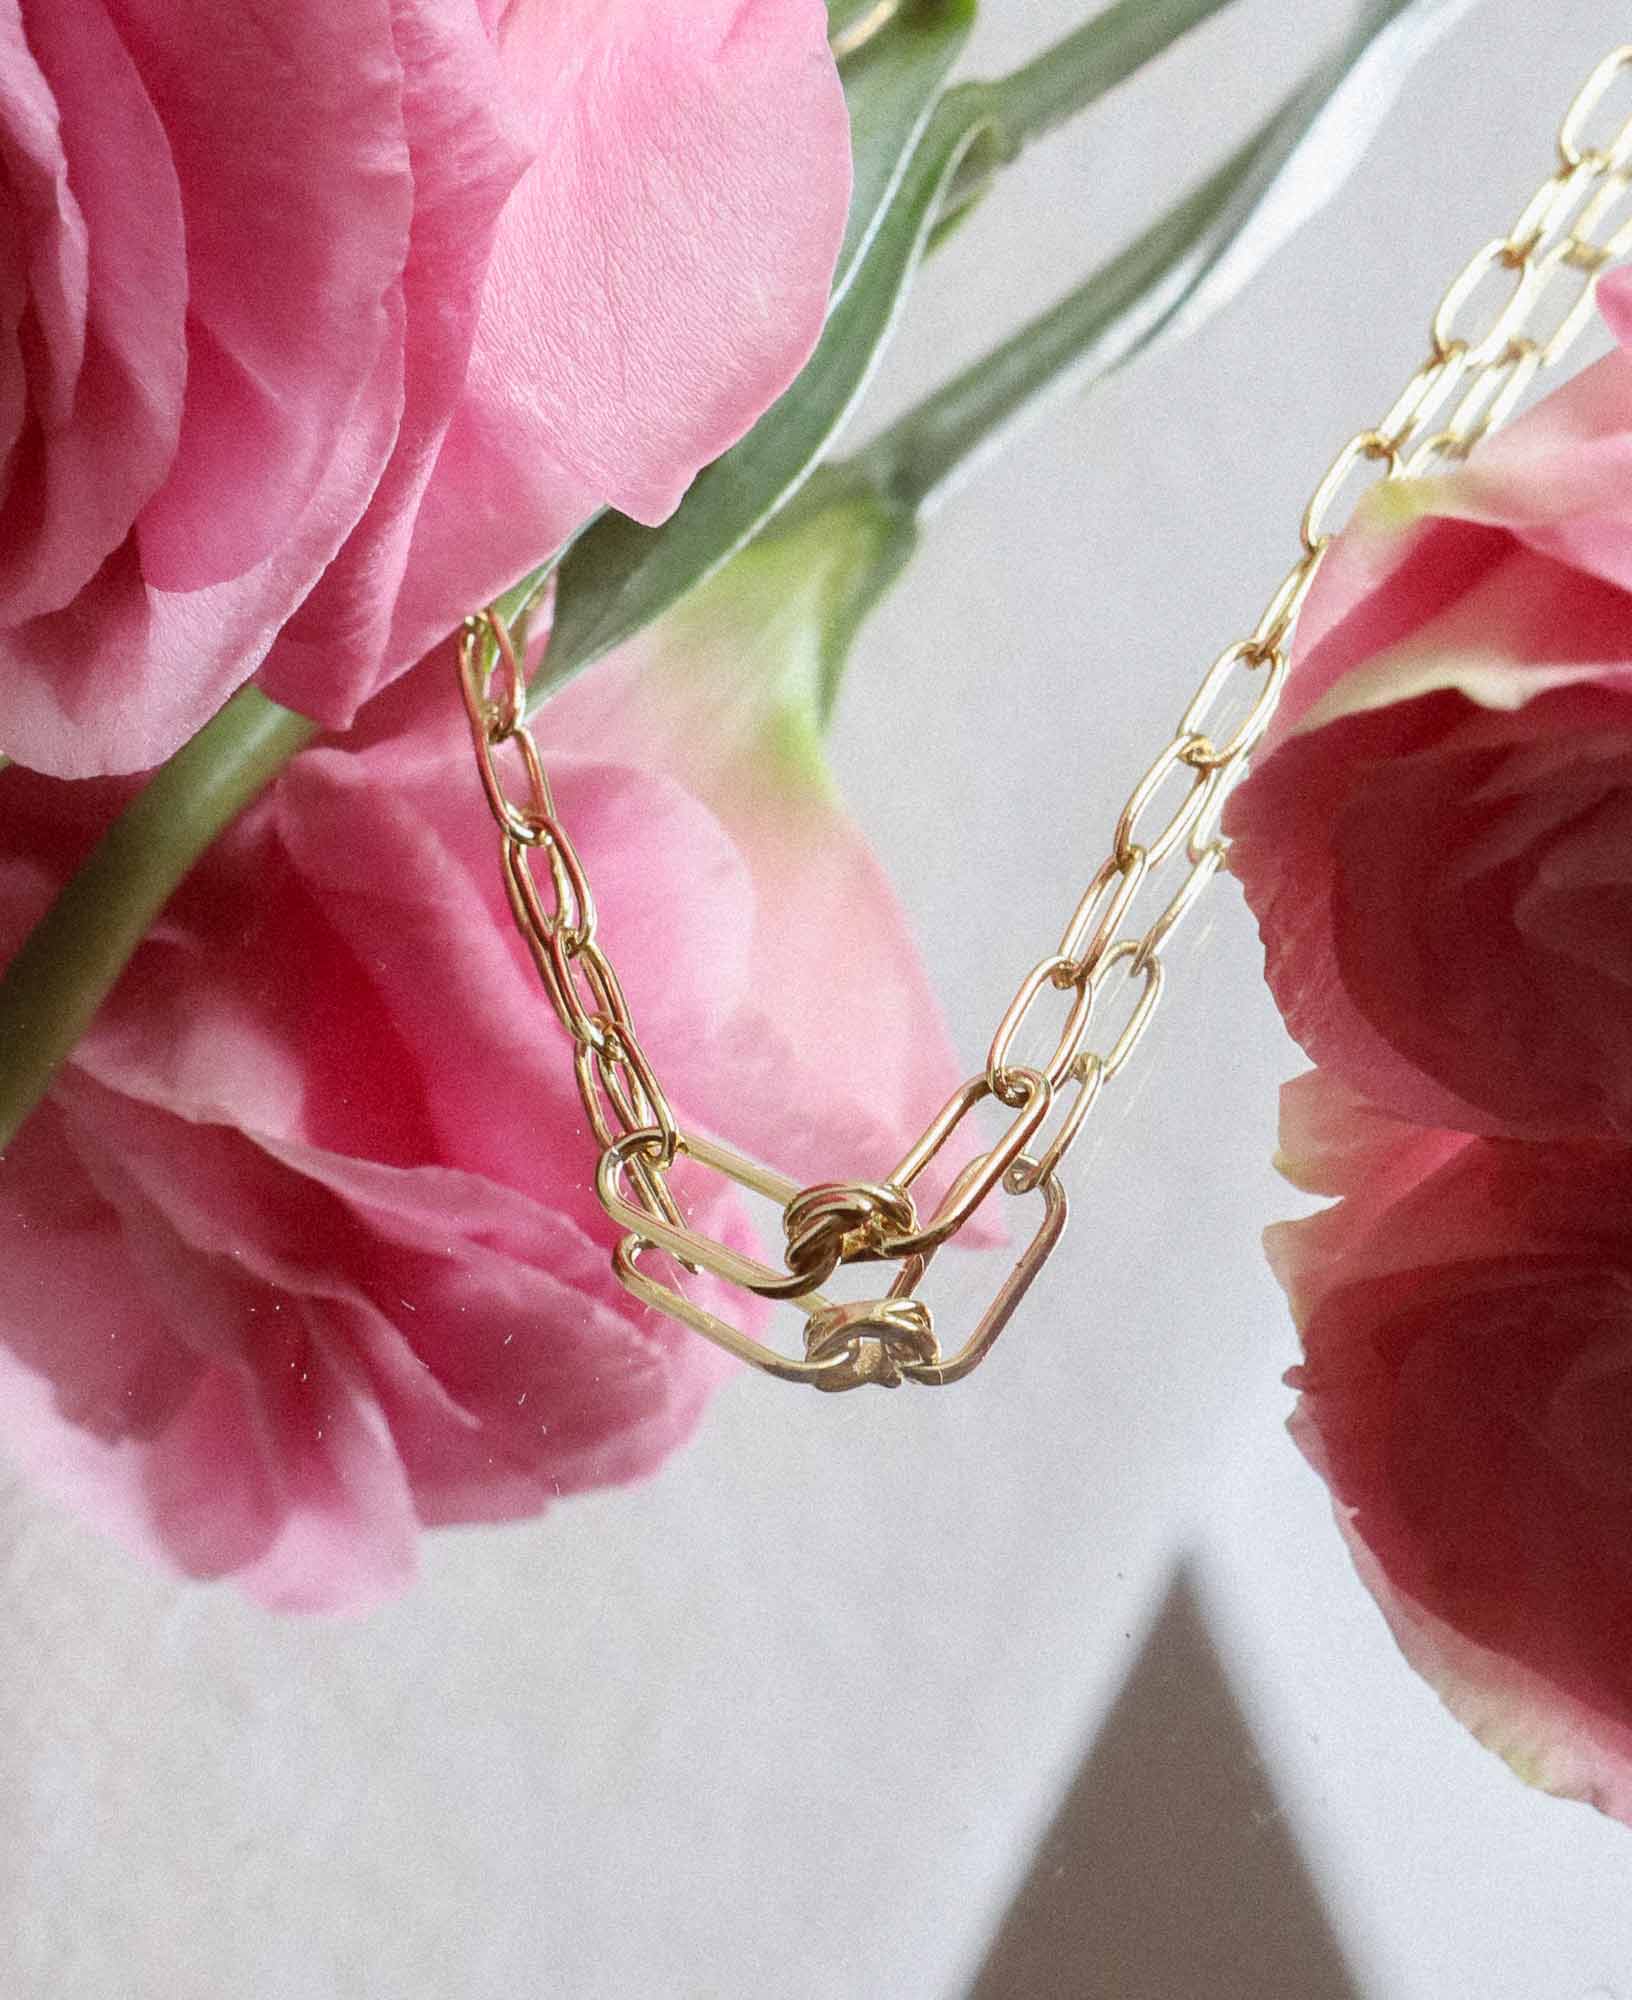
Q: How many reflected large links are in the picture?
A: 2